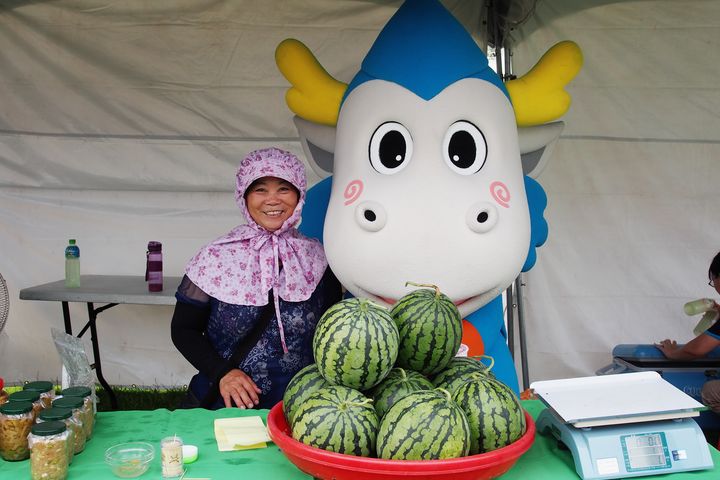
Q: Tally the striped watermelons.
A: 8